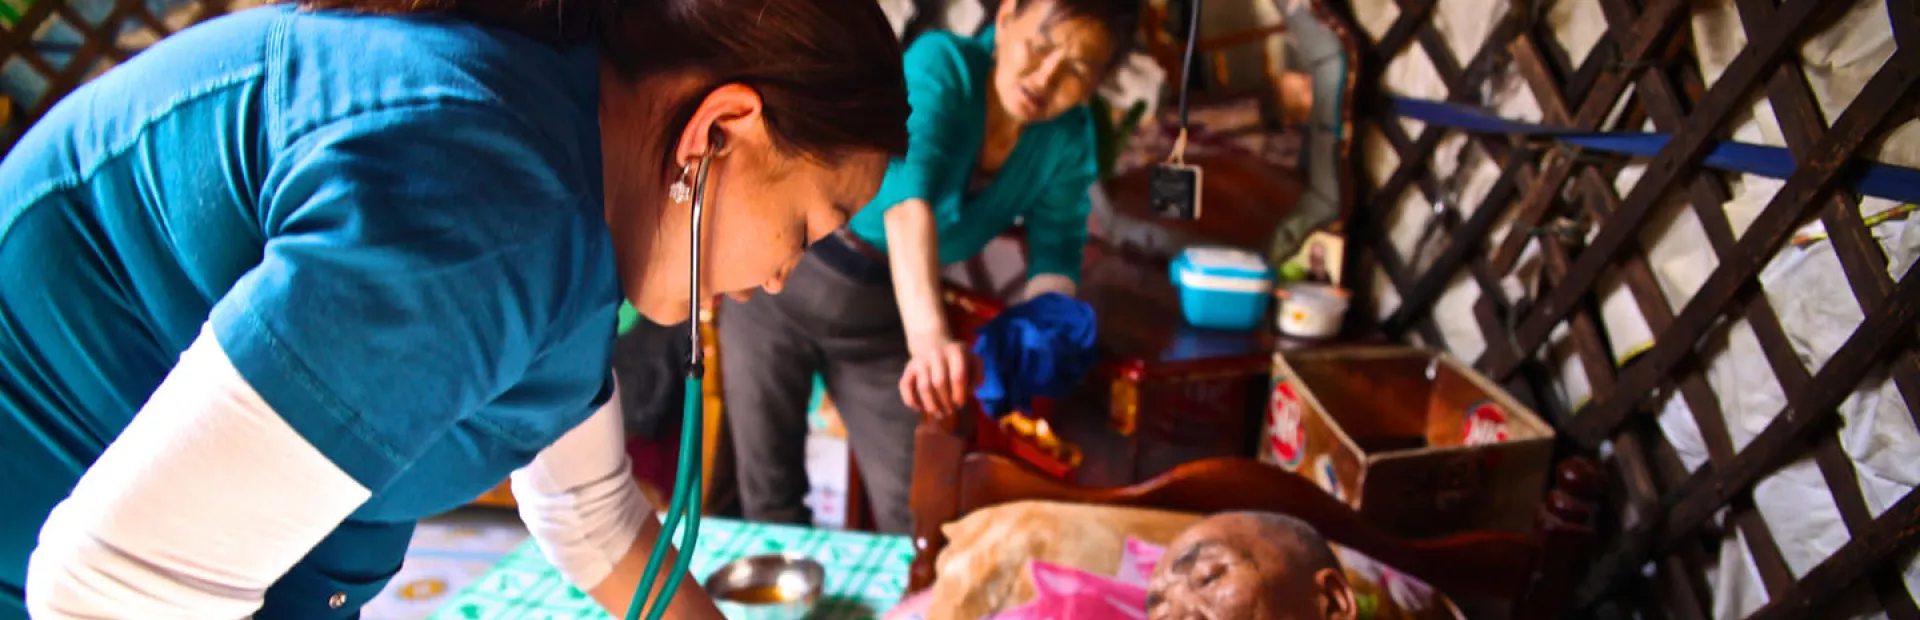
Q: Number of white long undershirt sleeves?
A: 2